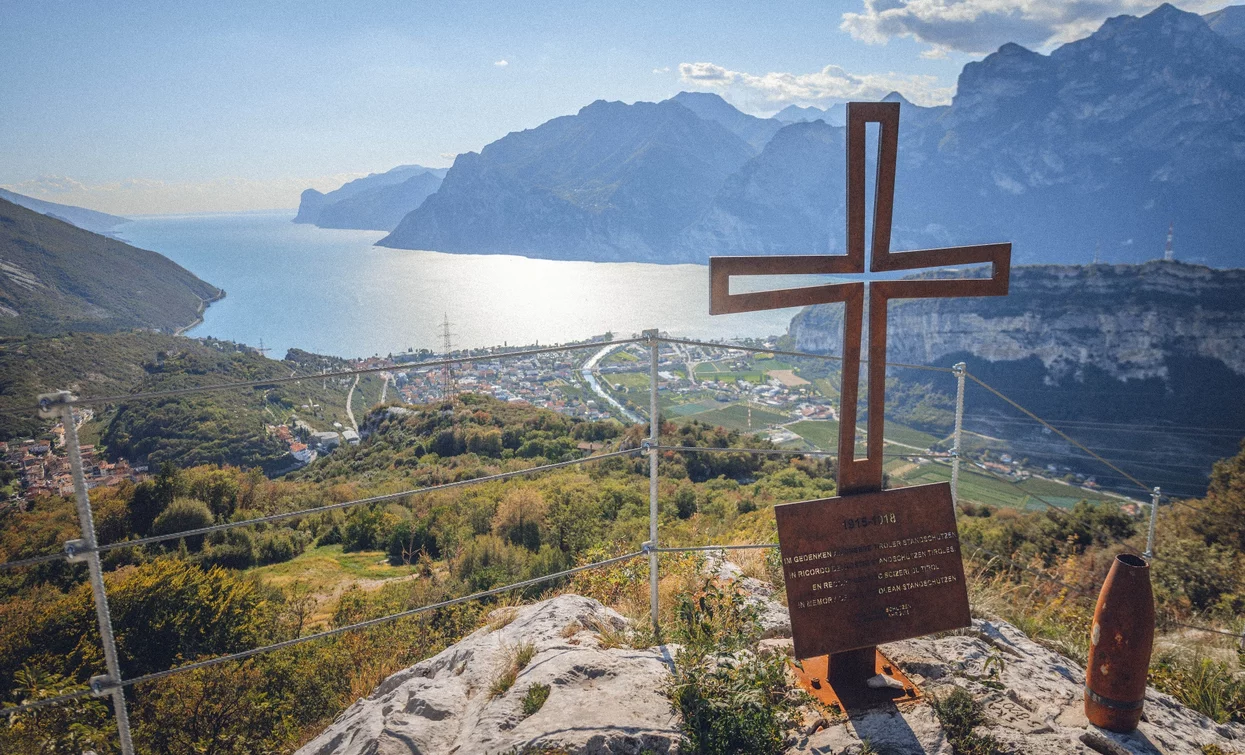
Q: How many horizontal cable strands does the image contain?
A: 3